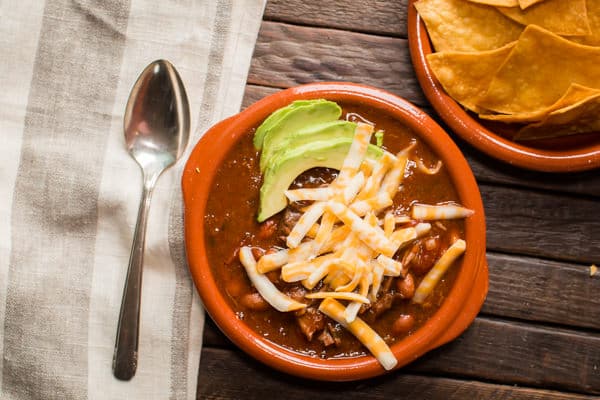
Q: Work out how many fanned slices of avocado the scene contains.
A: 3